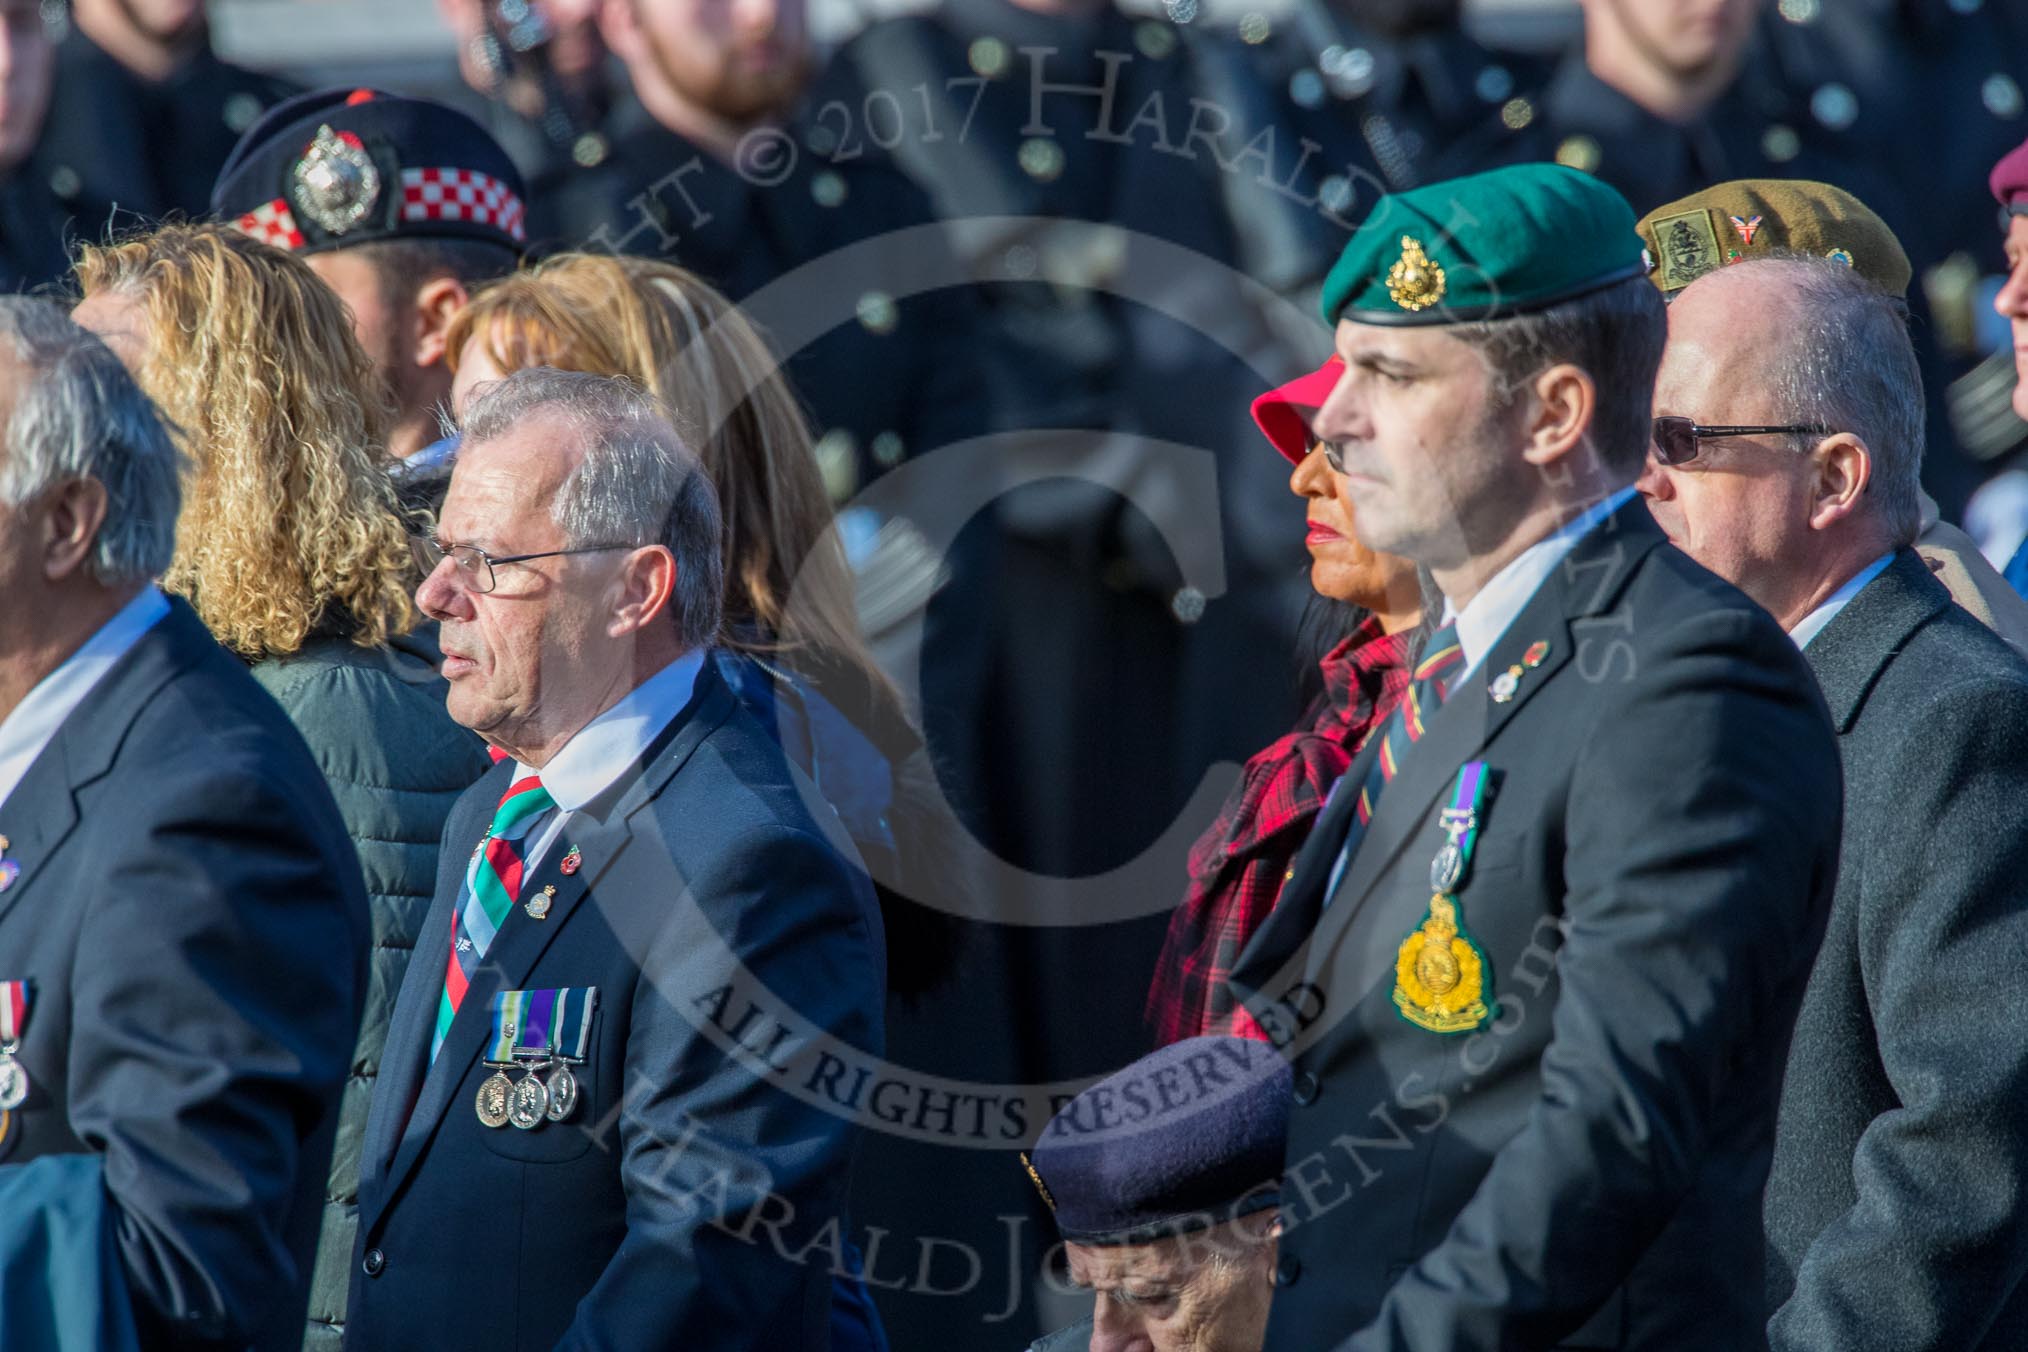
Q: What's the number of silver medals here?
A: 5